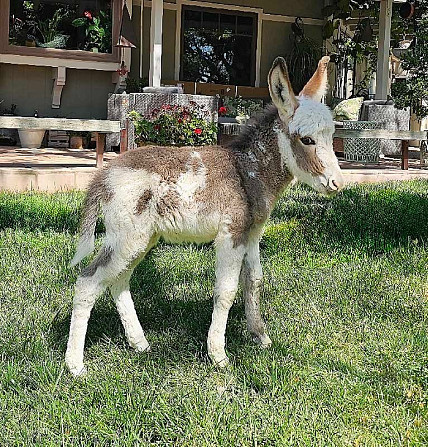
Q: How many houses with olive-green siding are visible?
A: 1